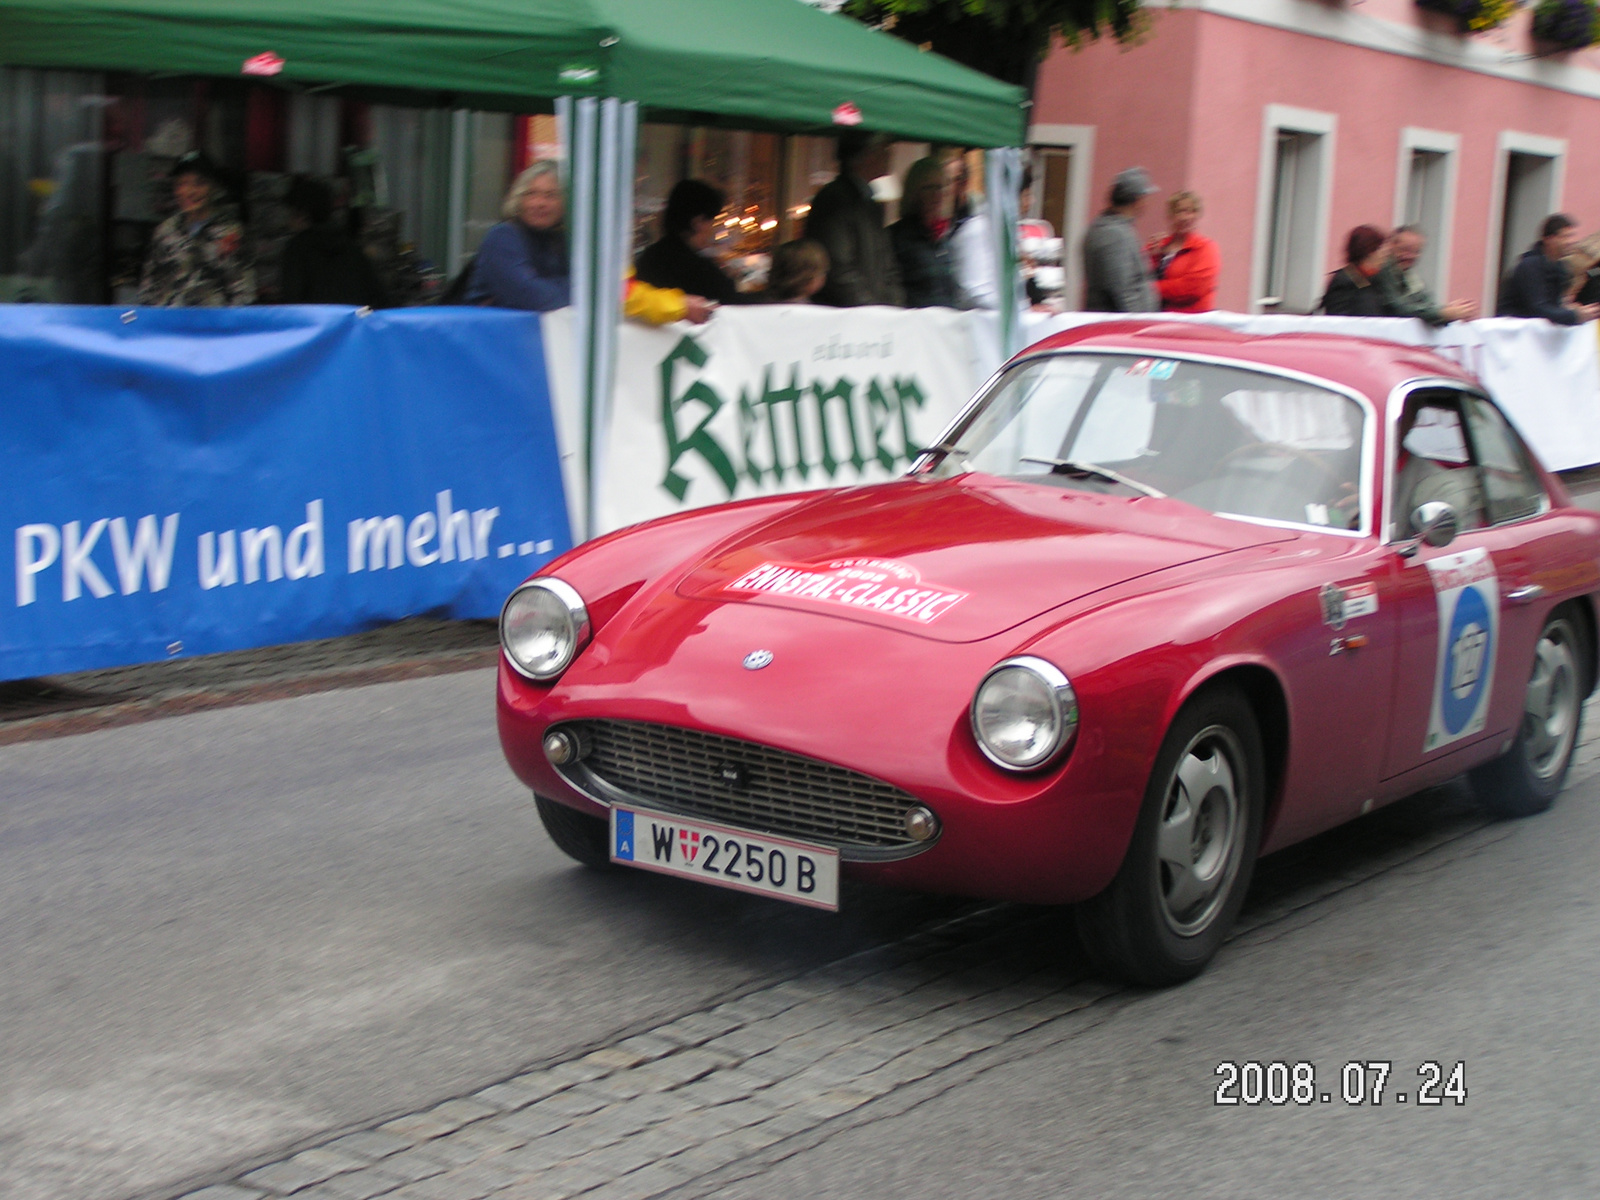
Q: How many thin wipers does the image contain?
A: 2